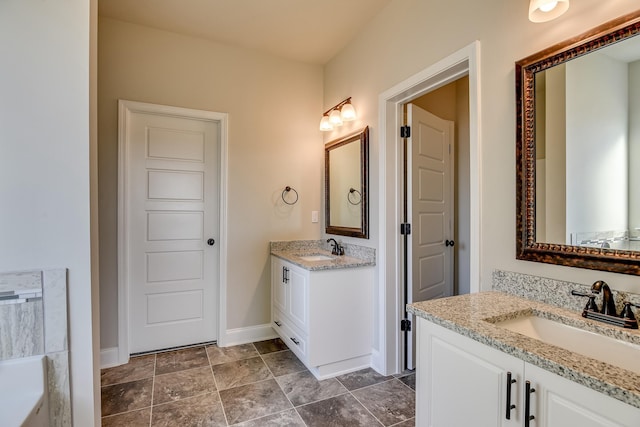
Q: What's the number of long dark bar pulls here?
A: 6